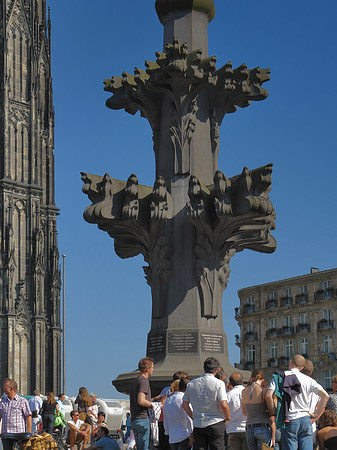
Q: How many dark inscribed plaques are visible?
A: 3